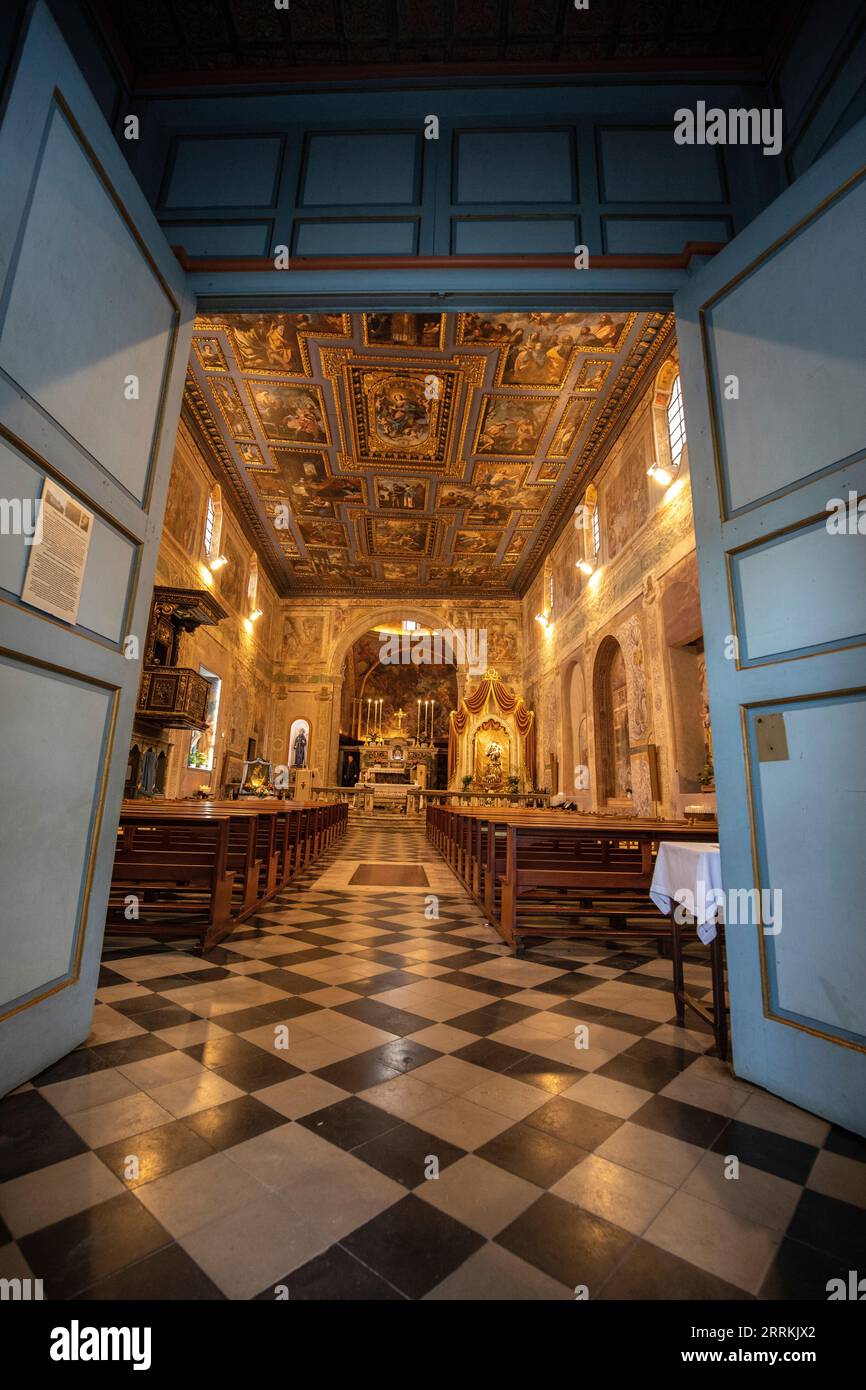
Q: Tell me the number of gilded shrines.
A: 1